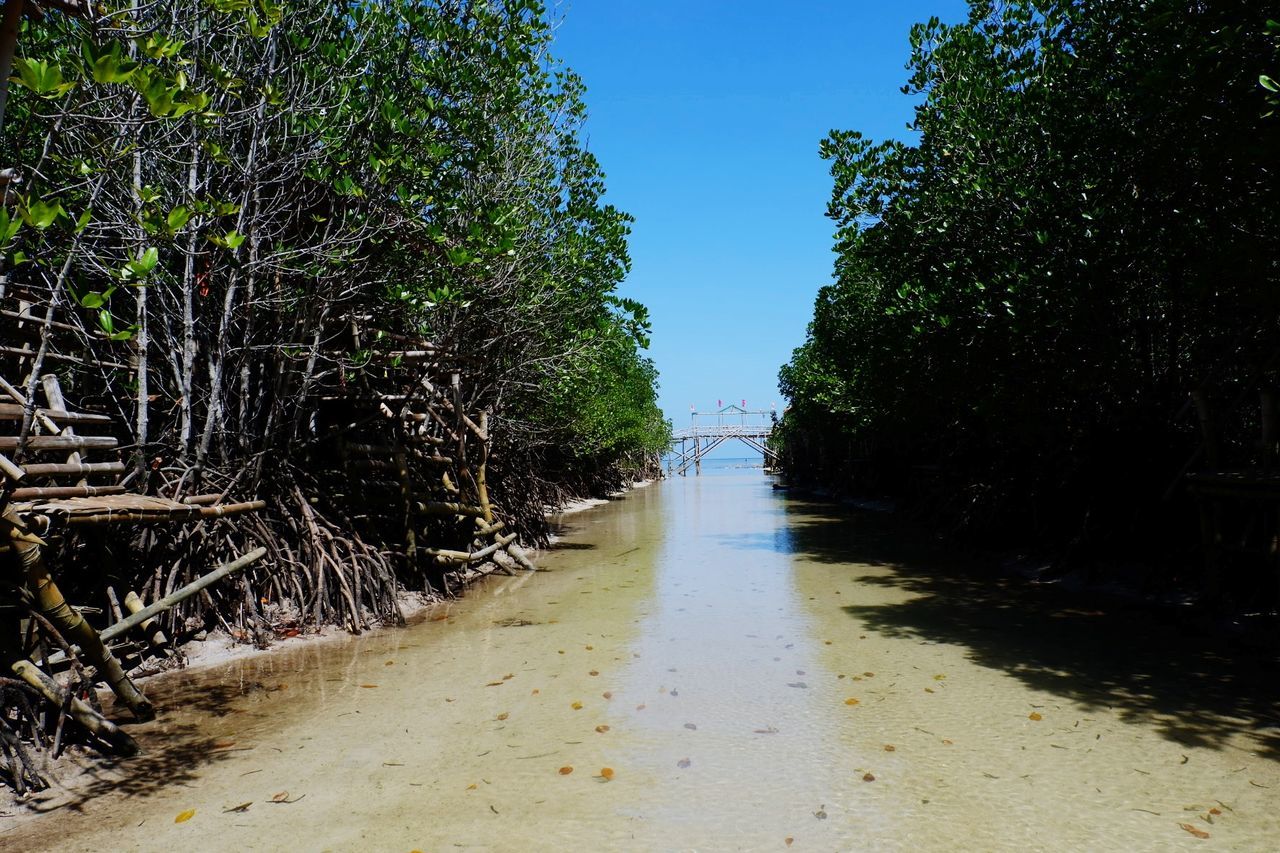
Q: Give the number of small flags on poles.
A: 4